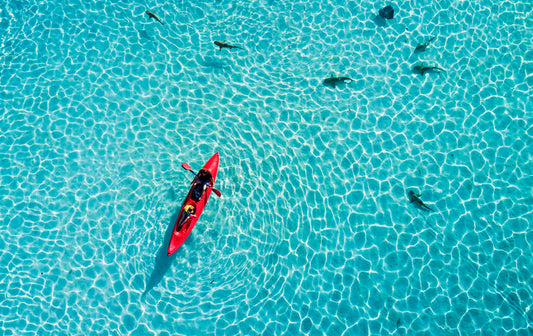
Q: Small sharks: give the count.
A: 6